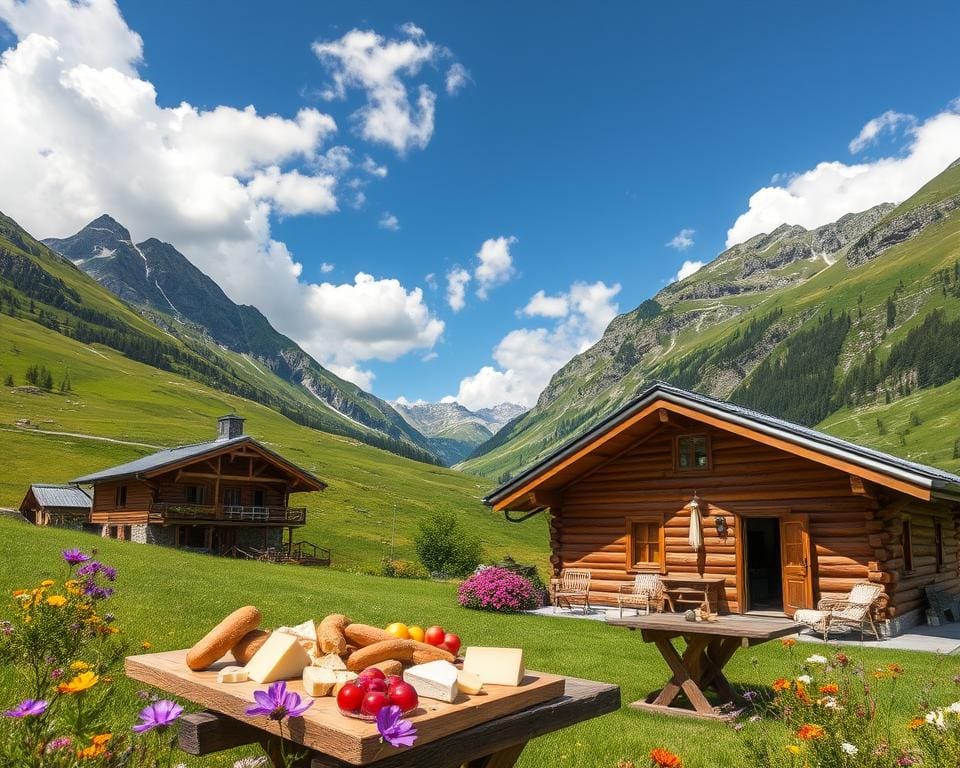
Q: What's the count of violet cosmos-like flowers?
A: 4